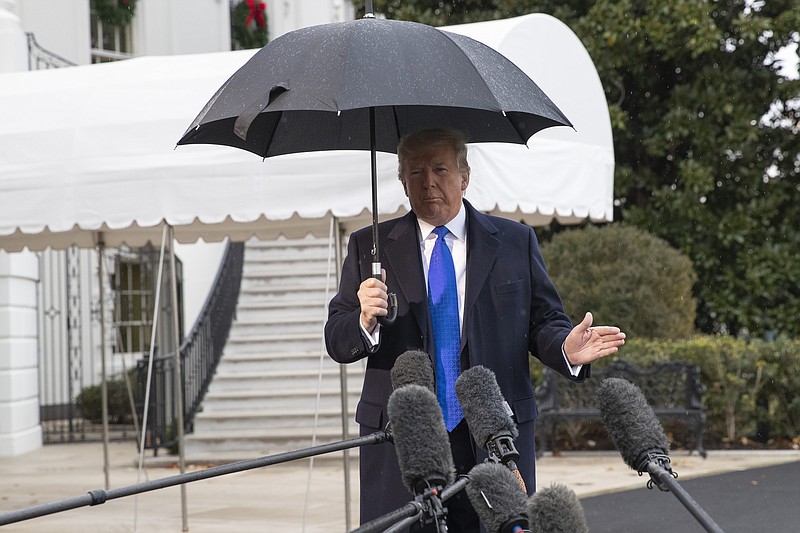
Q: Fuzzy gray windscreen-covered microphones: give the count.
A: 6